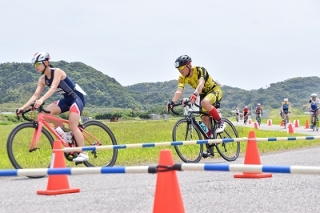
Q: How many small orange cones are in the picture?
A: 7